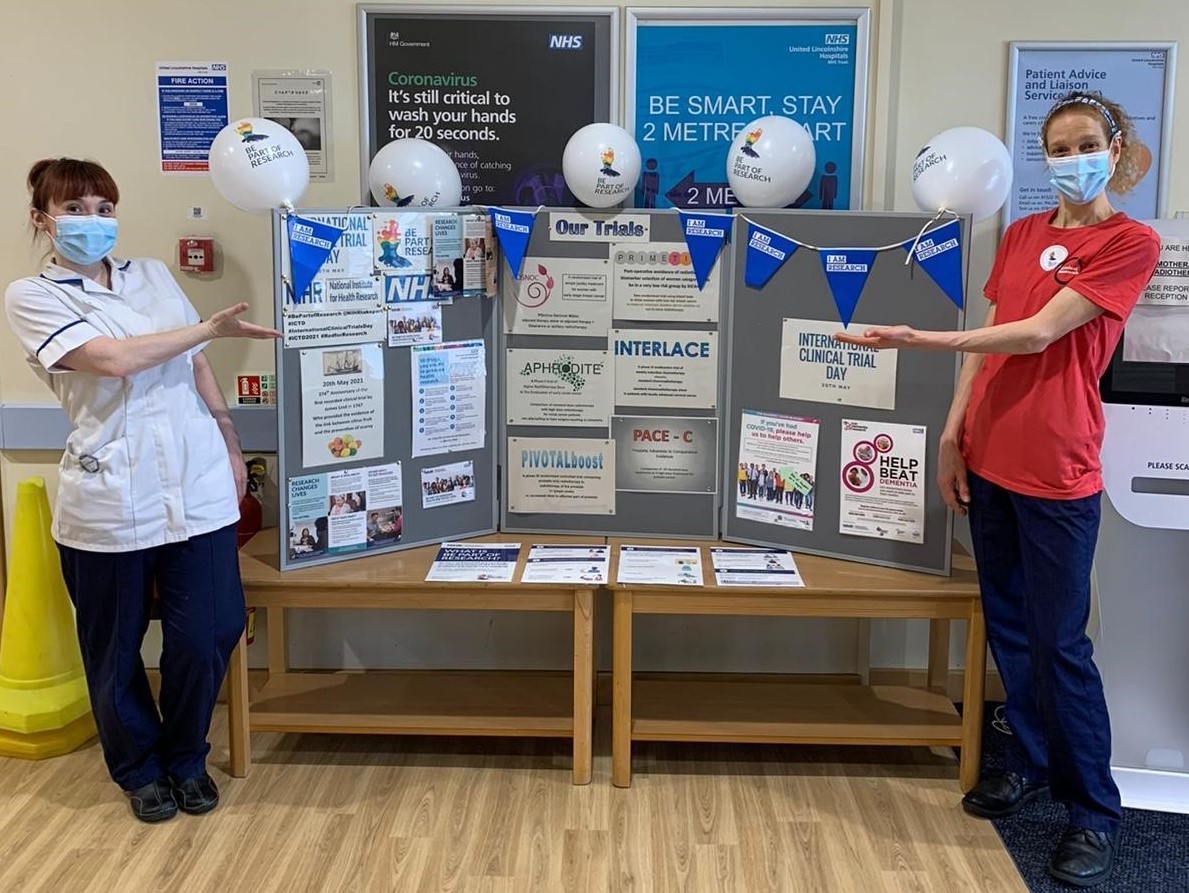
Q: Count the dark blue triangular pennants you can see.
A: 6